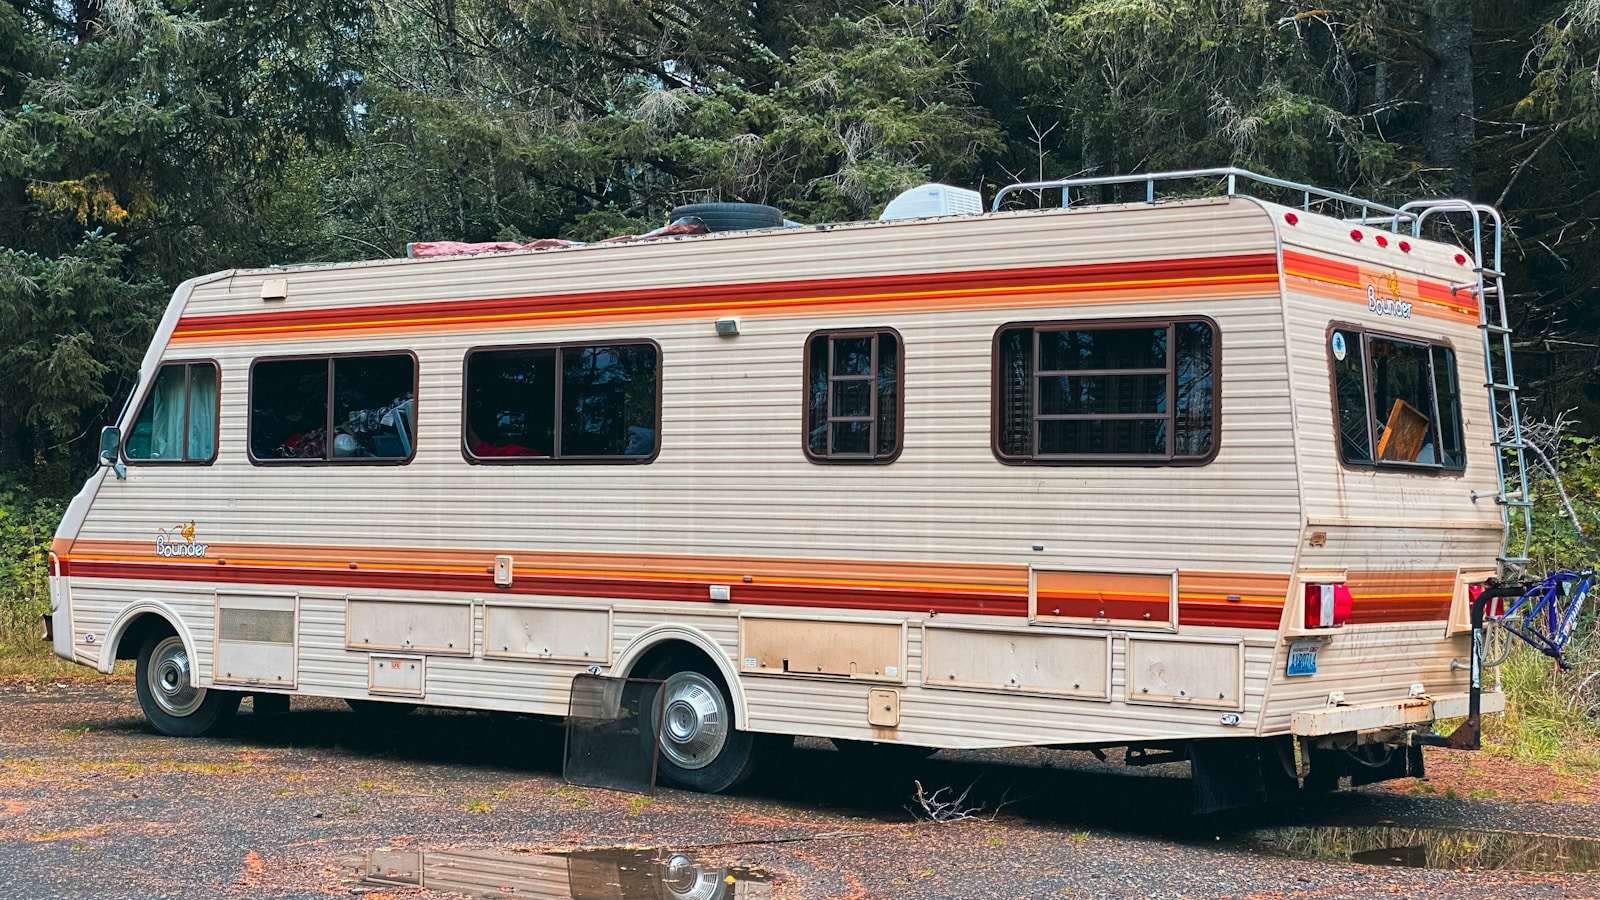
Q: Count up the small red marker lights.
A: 5